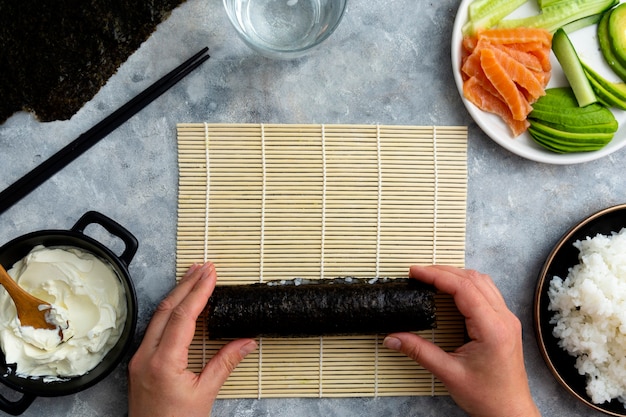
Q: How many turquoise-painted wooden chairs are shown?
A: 0